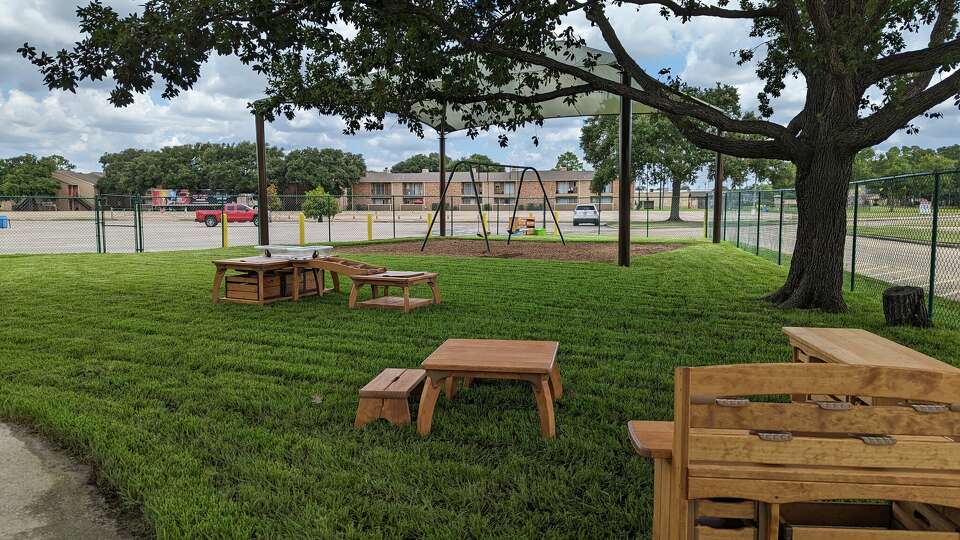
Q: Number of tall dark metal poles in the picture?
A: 4